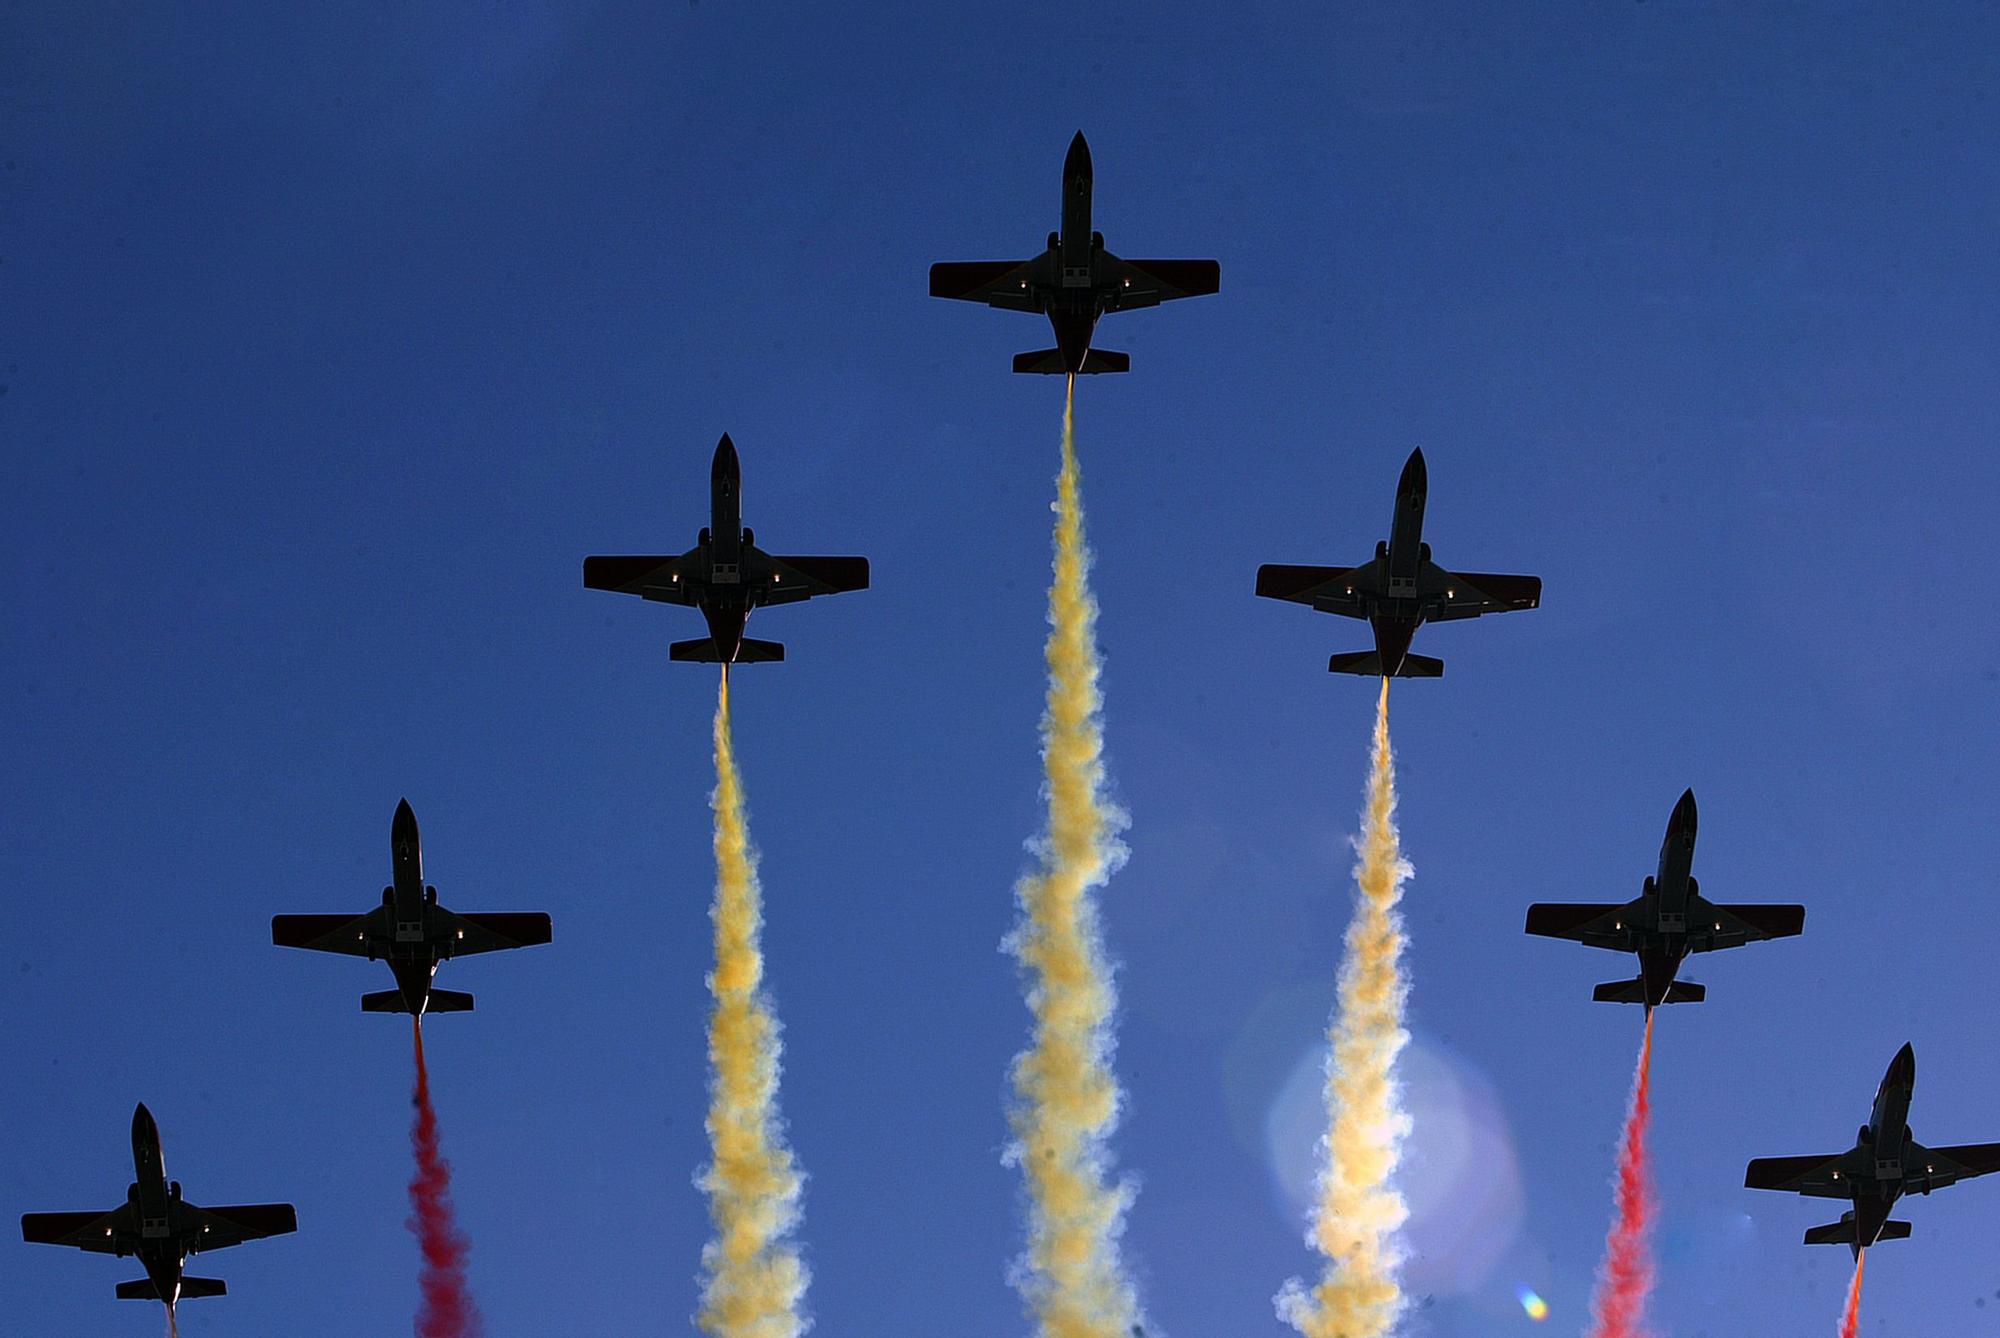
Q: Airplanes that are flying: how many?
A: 7